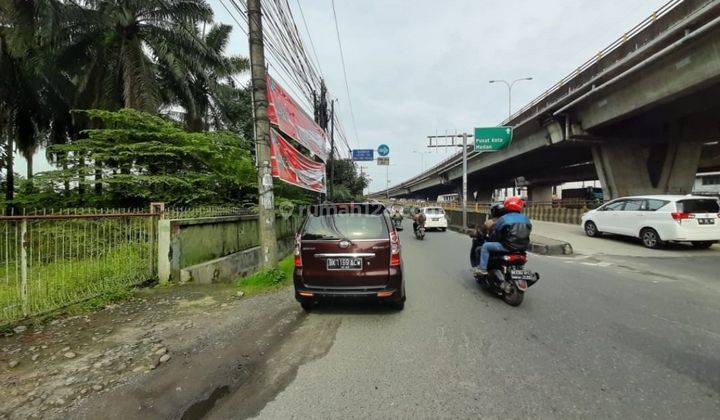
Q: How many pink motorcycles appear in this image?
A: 0